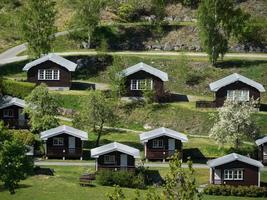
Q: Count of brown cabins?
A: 9